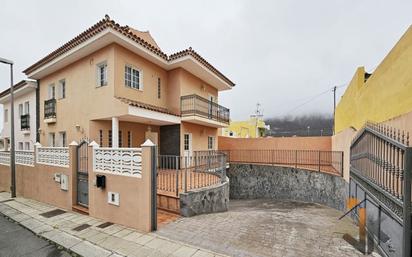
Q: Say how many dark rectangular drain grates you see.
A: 3